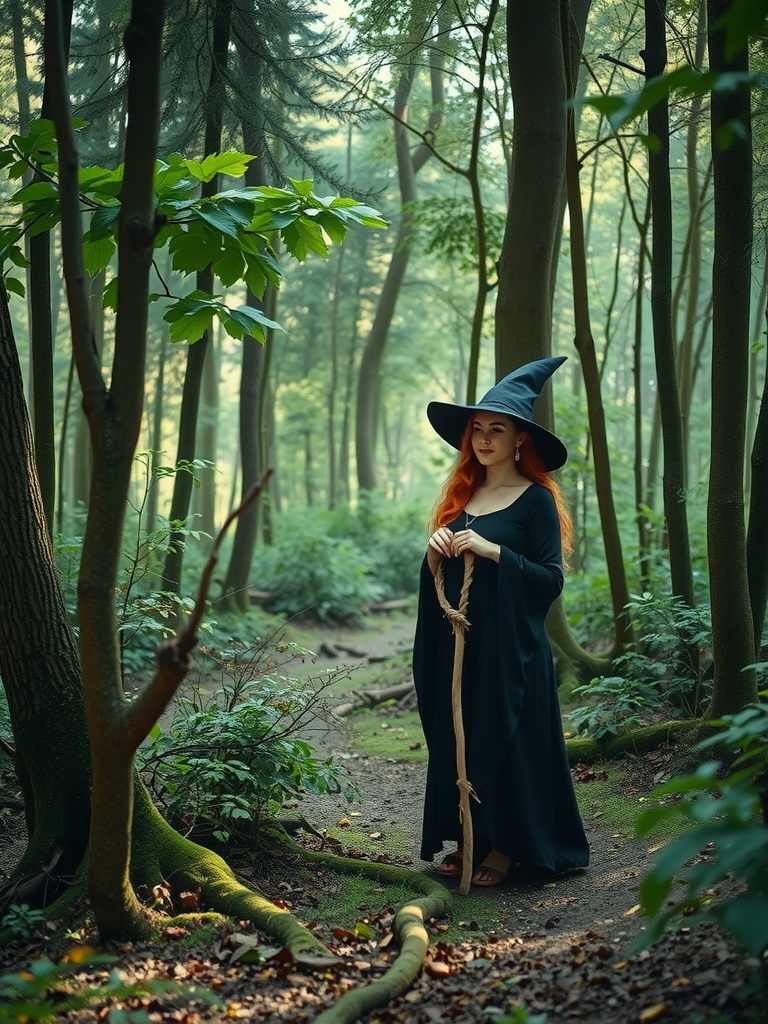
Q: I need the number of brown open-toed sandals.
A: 2